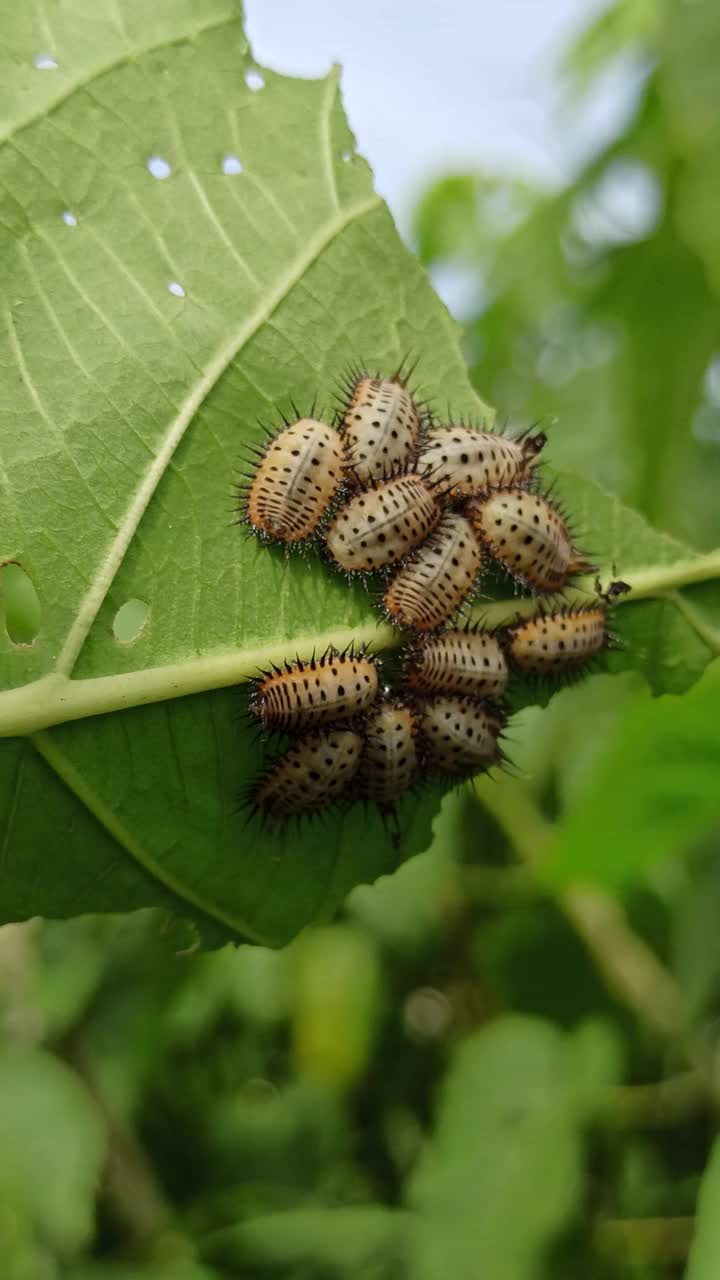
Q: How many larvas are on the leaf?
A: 12